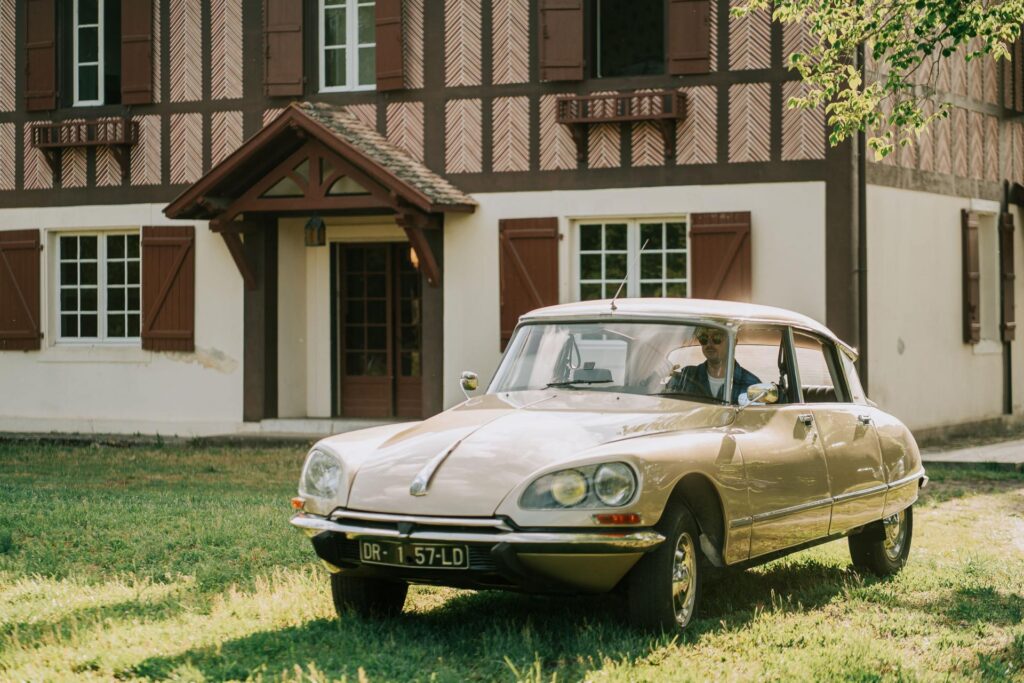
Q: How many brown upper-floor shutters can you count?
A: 6